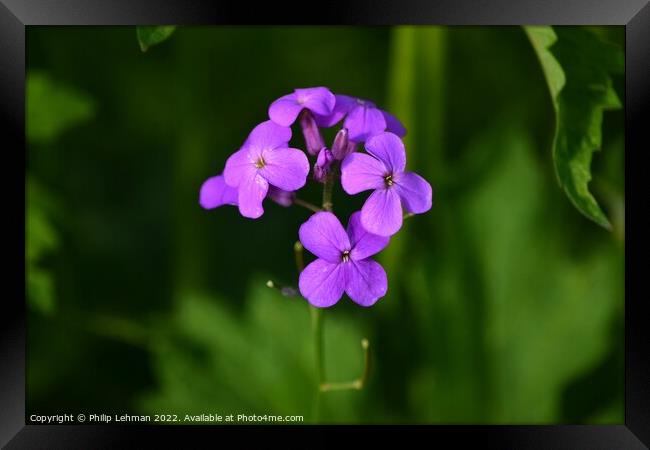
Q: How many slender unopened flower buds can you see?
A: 3